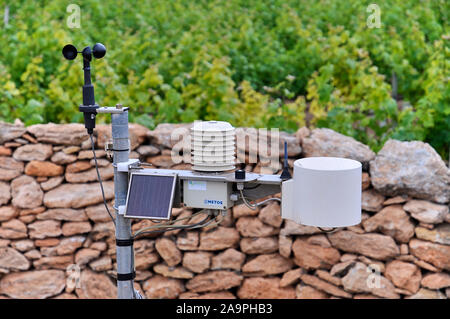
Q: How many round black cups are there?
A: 3